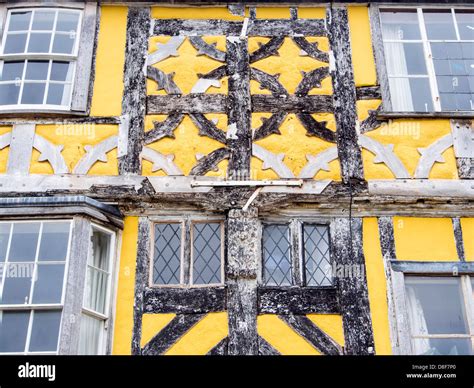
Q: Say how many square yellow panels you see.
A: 4